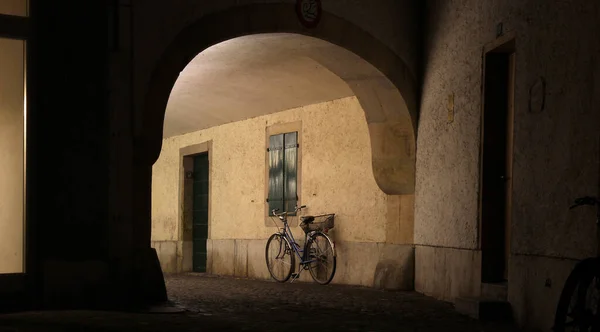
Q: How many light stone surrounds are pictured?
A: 2